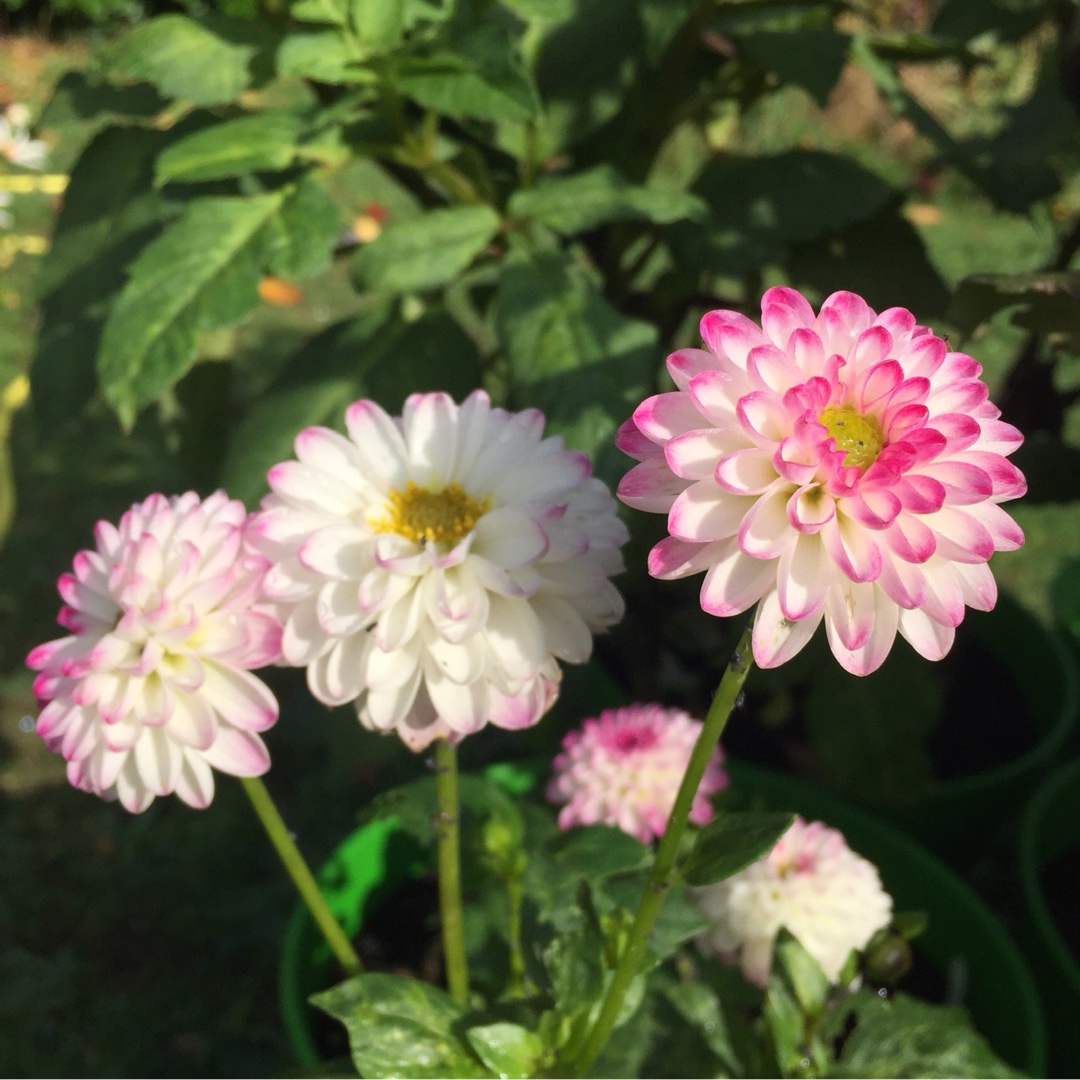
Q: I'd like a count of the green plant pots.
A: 3